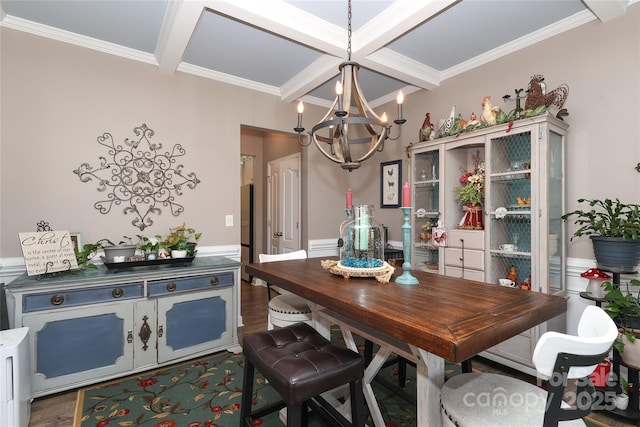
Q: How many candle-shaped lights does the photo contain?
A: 5